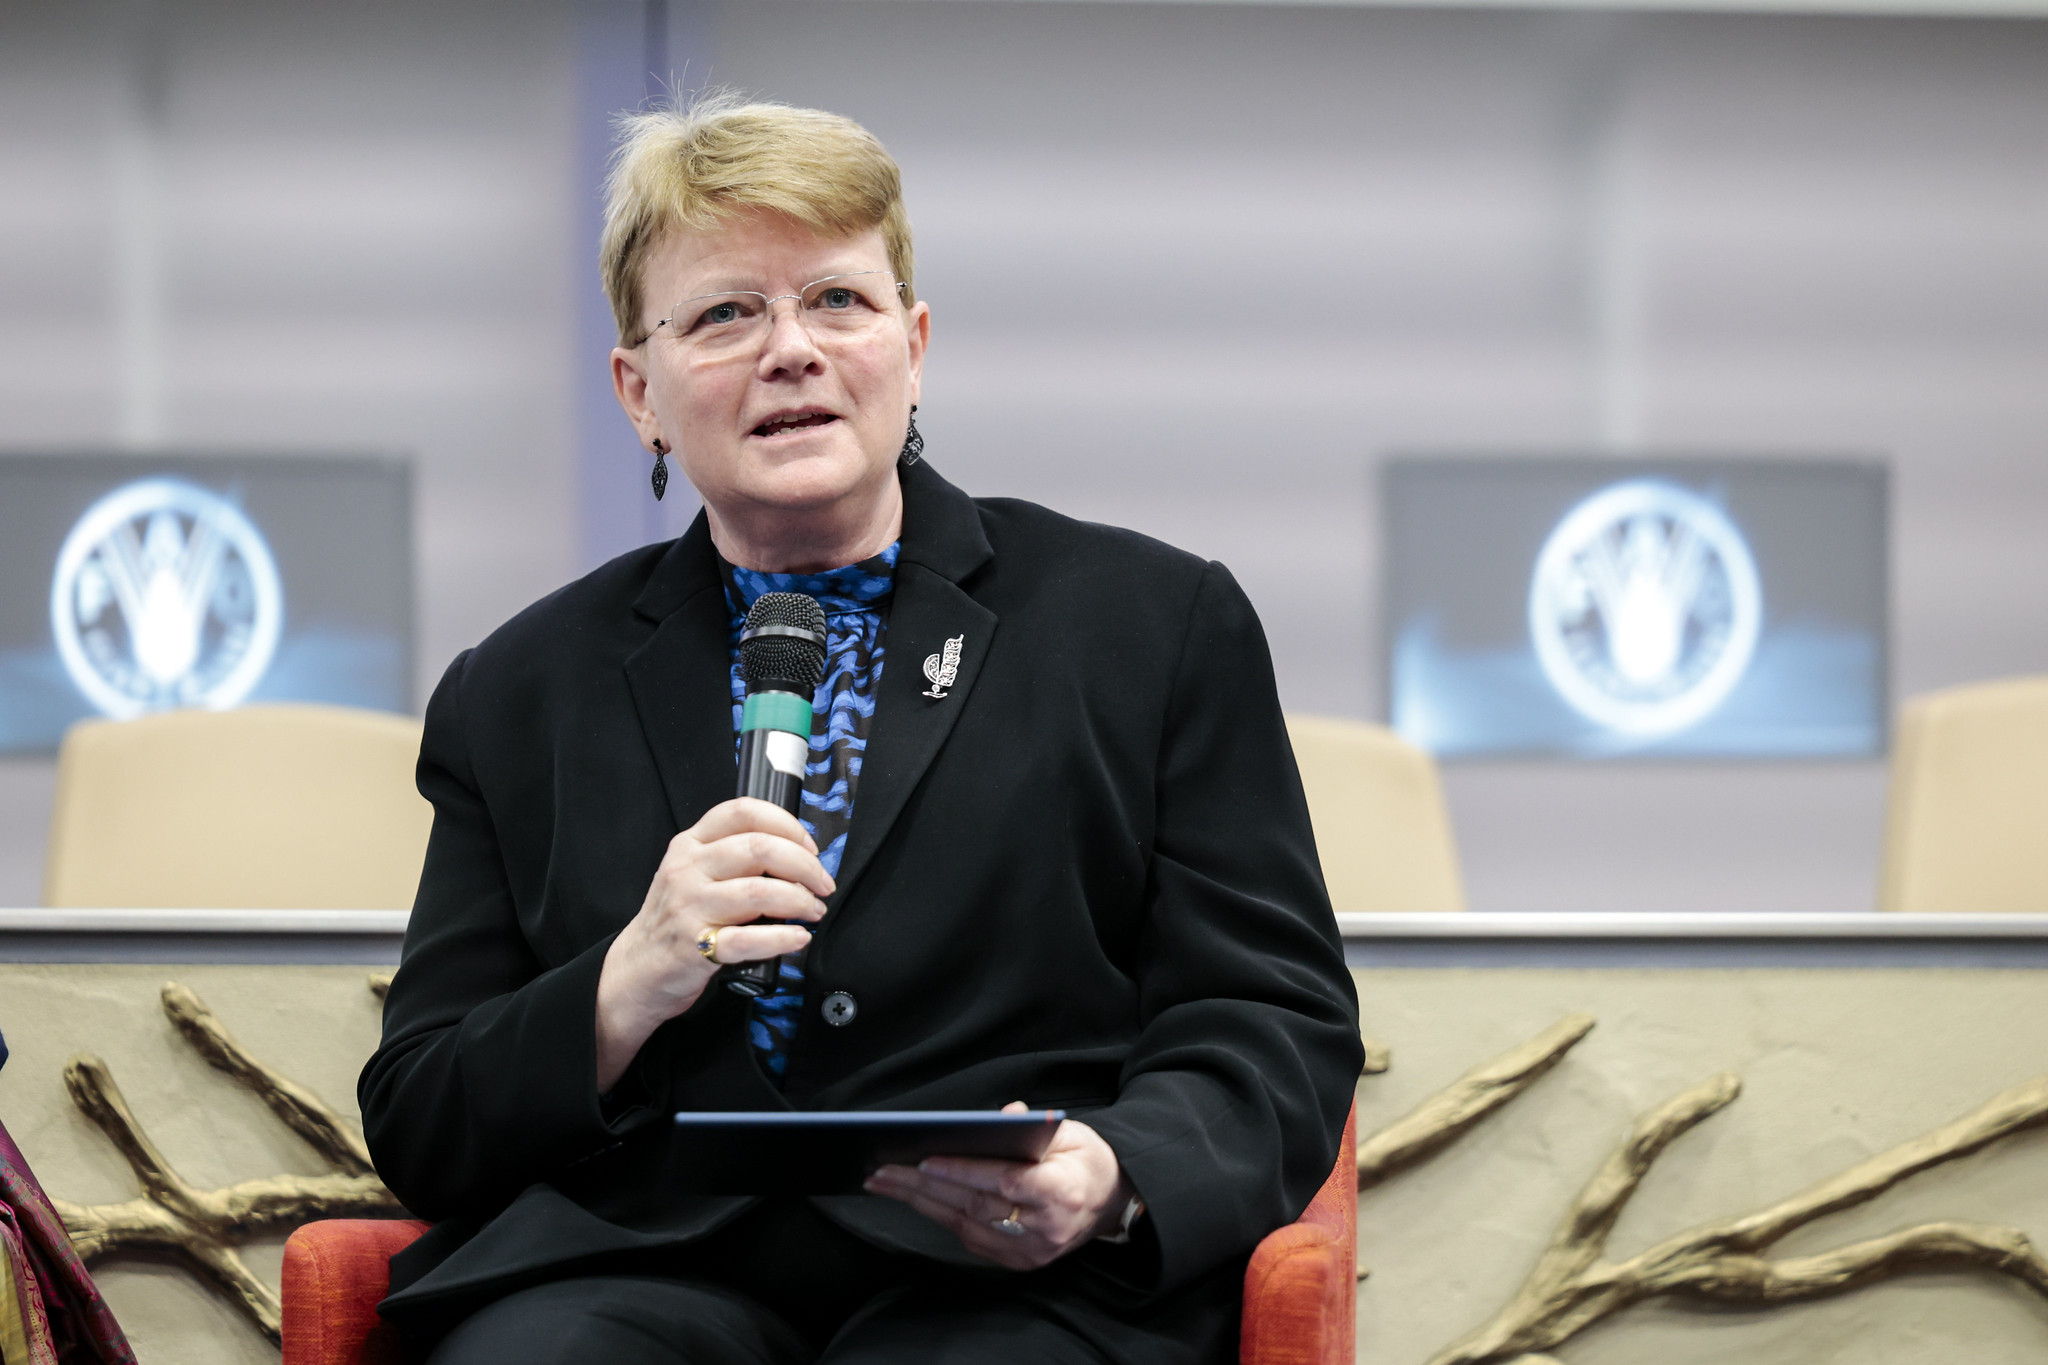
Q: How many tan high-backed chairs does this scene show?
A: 3